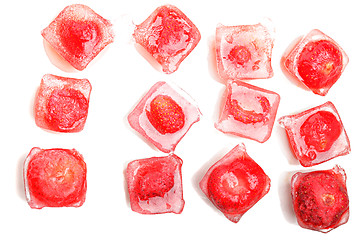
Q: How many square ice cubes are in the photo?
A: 12